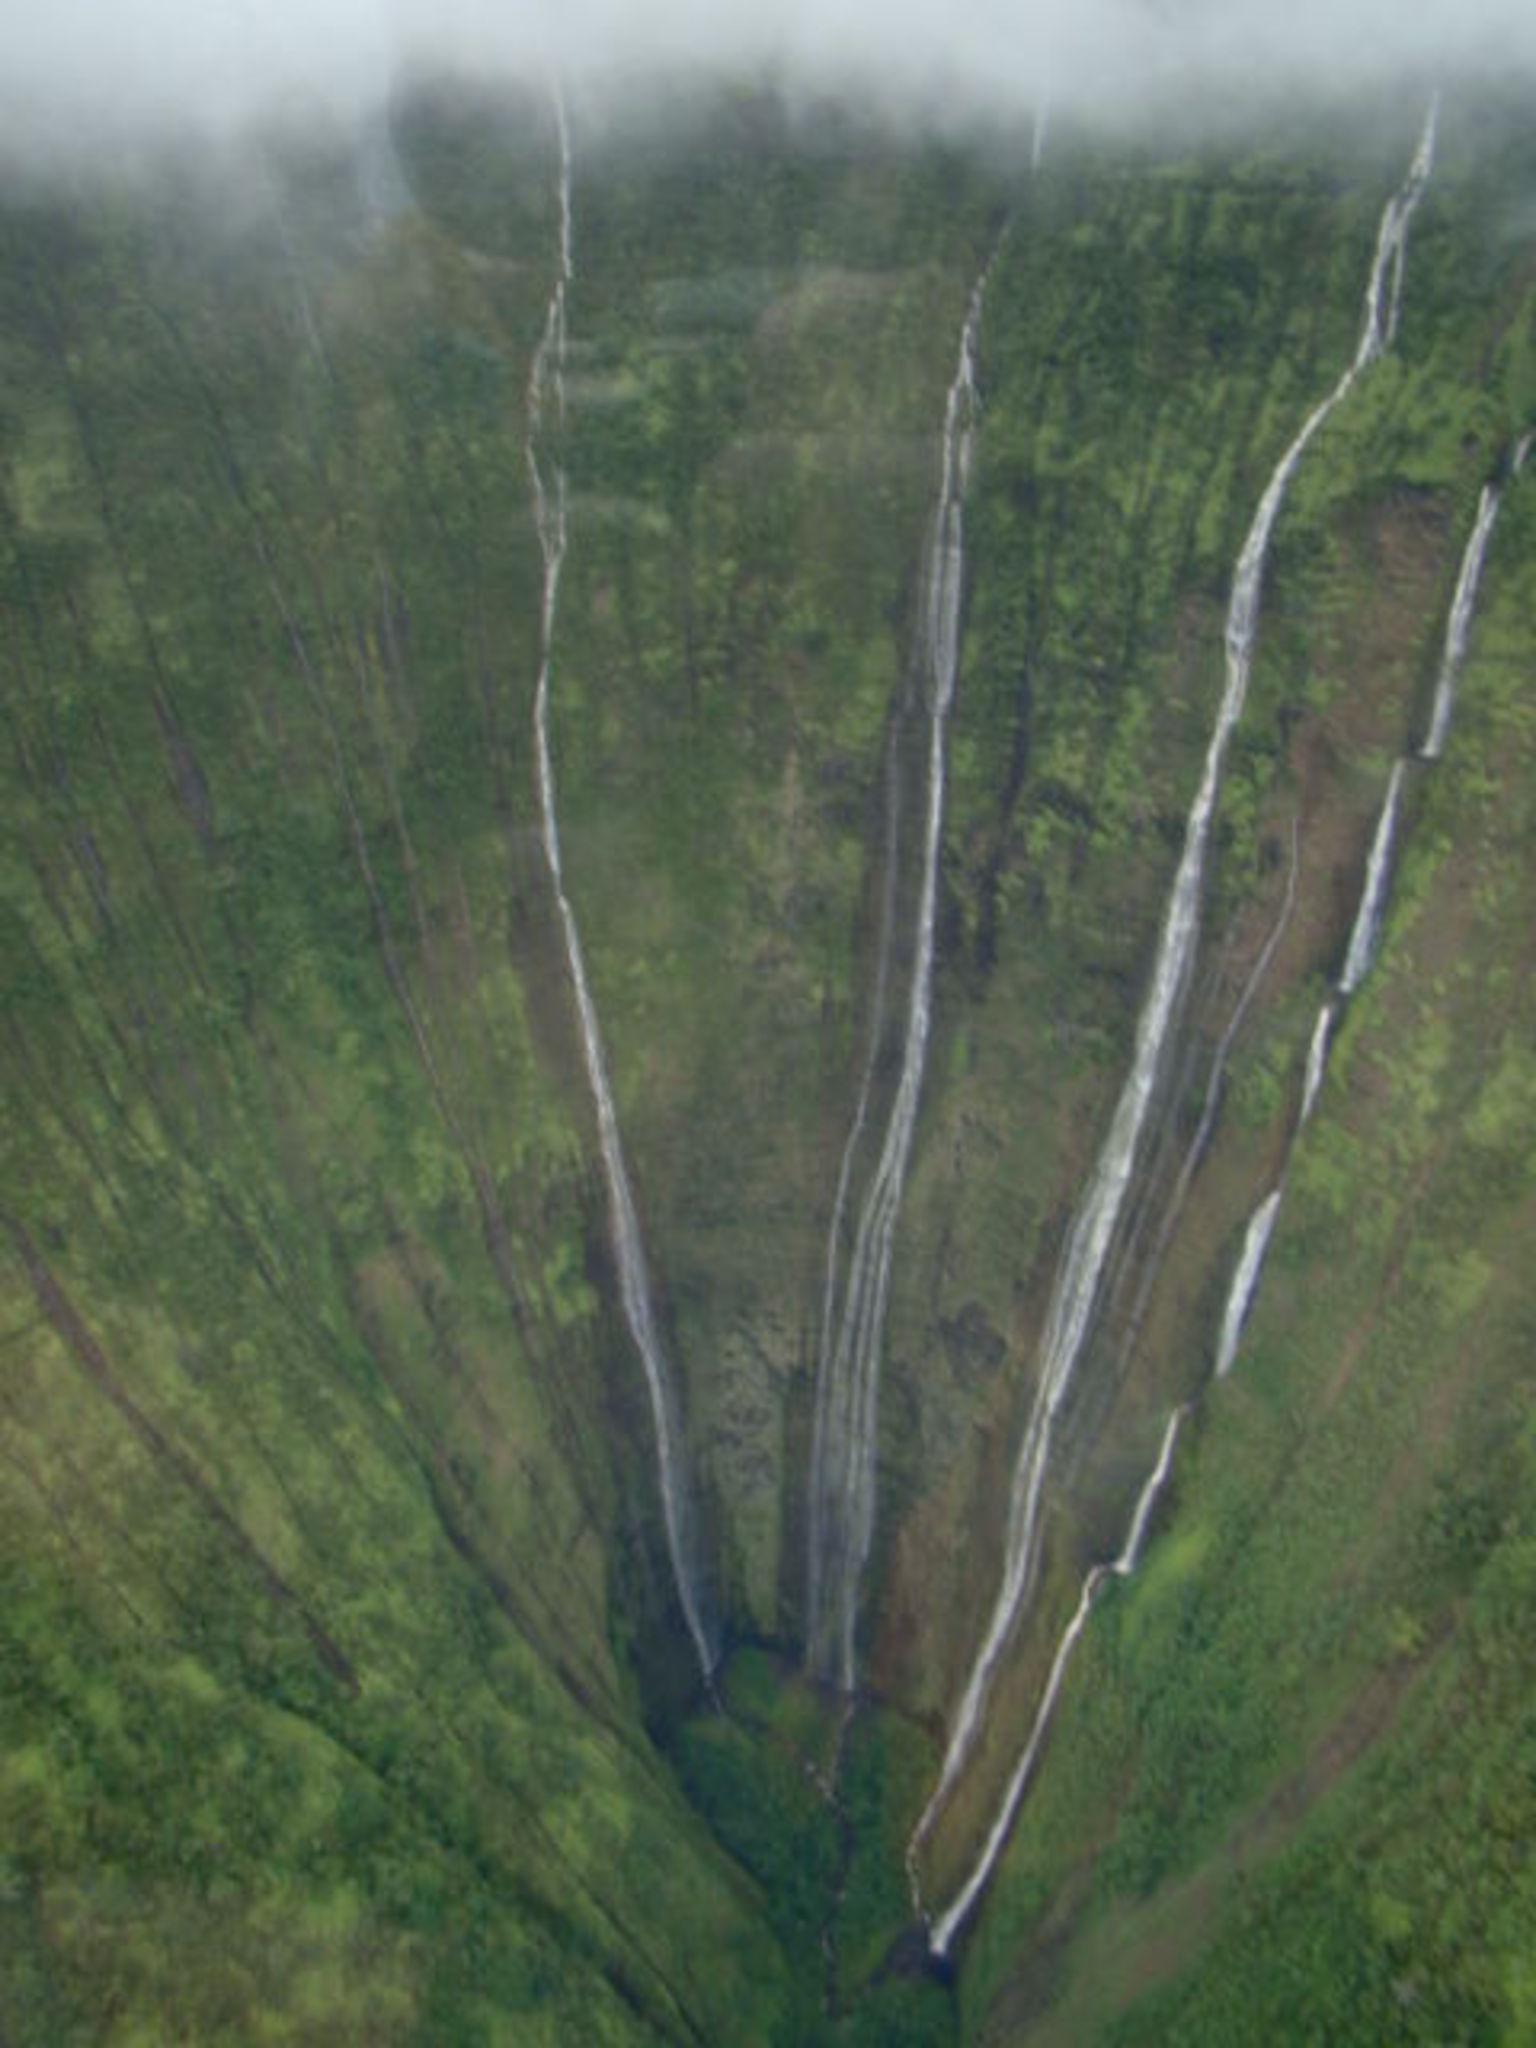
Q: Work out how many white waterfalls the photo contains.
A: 4